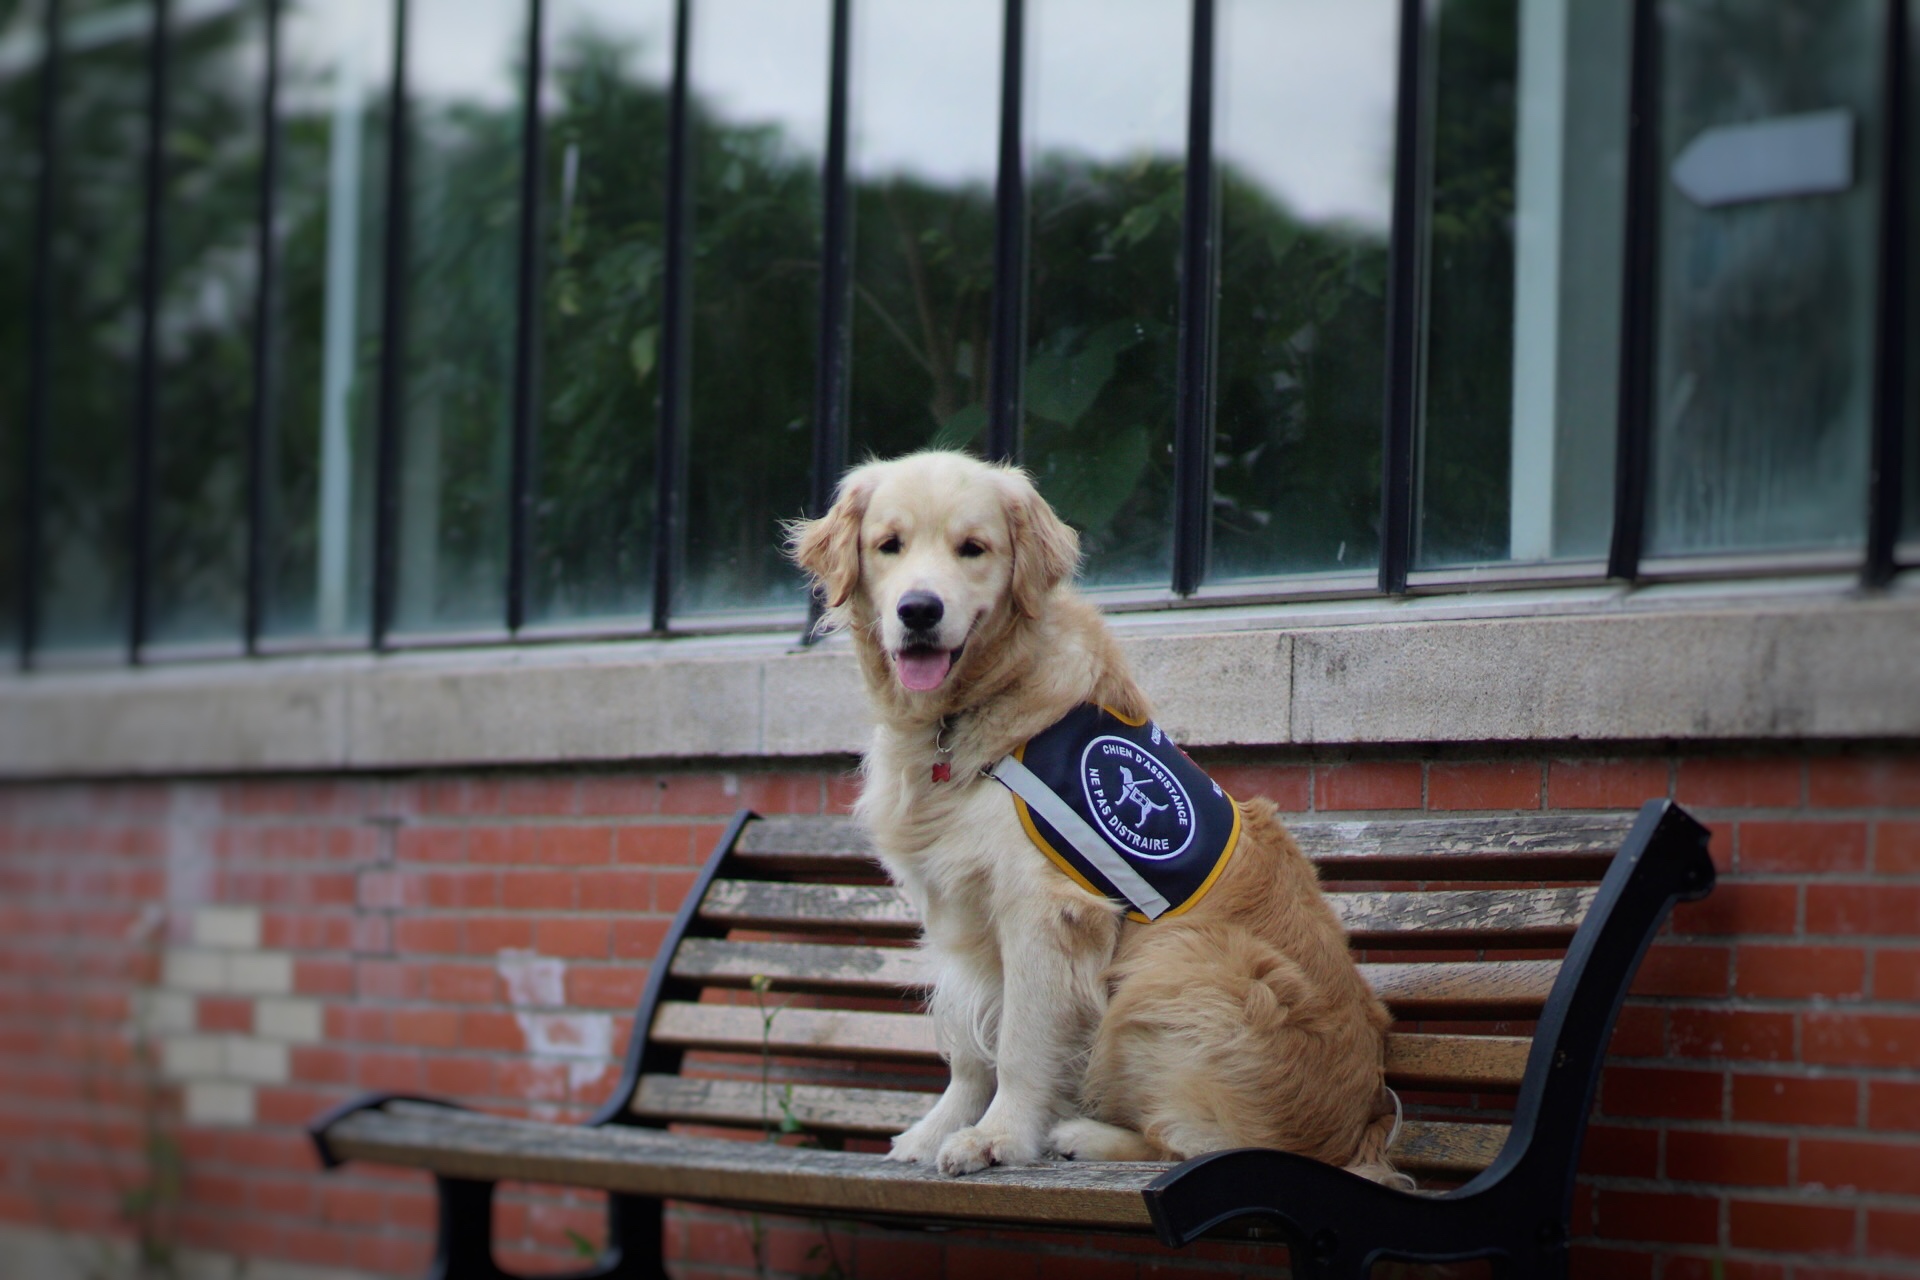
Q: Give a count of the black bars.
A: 12